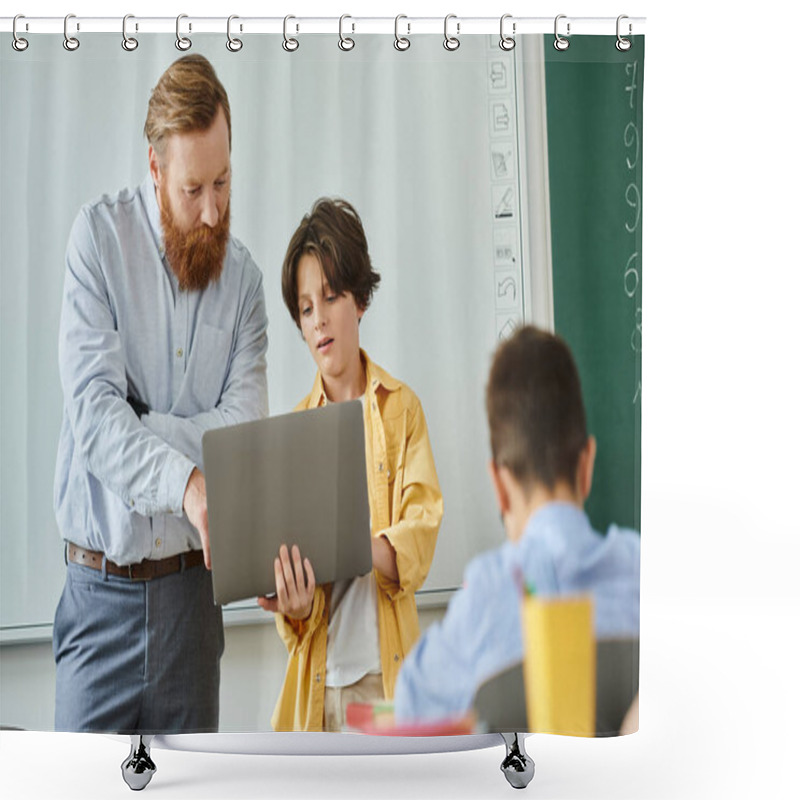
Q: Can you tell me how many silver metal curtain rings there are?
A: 12